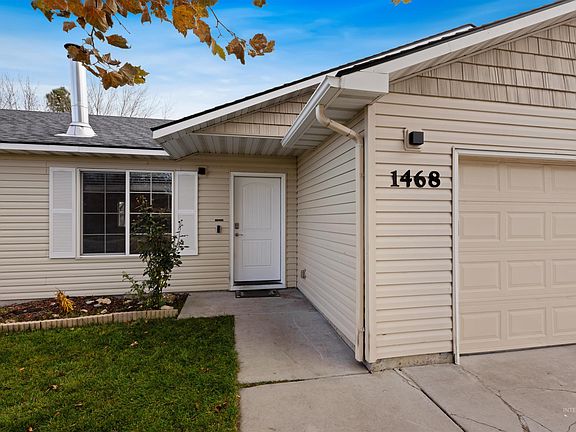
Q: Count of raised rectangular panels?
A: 12